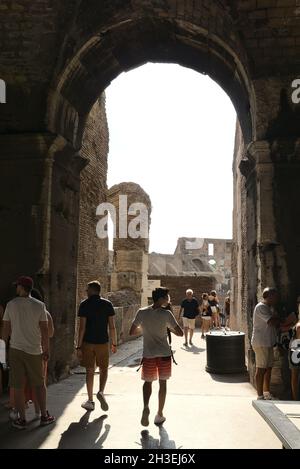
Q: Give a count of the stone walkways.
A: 1